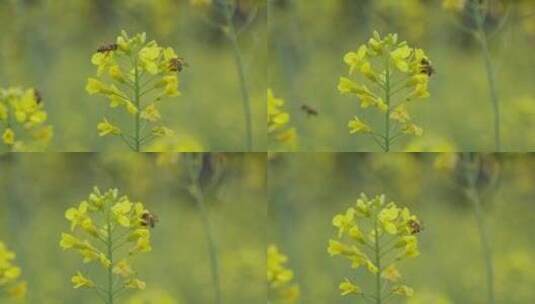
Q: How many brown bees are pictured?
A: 7